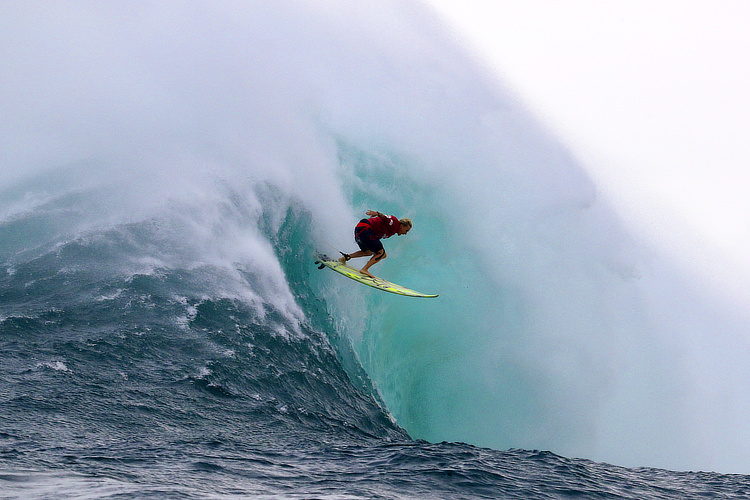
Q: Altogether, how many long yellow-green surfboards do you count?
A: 1